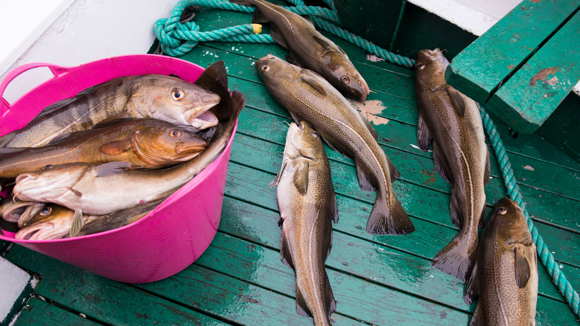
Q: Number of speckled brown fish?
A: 5